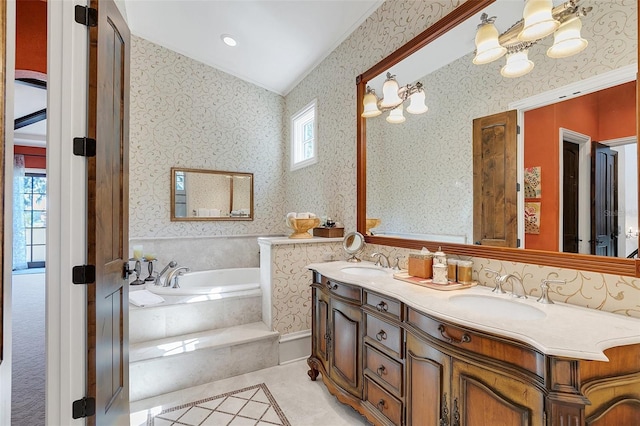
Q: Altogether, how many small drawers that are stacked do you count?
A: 4